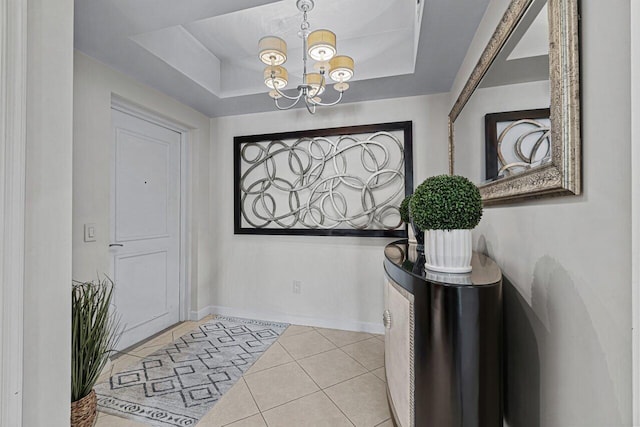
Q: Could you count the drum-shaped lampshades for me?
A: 5